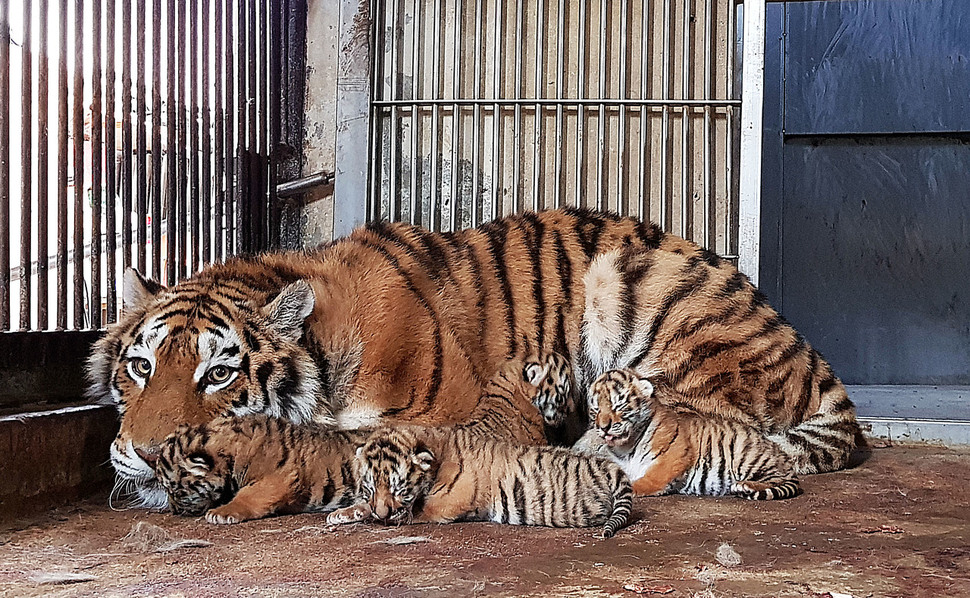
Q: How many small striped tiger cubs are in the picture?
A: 4